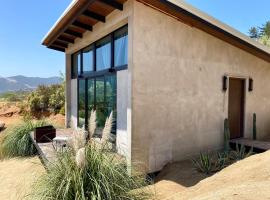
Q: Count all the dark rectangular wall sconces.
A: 2